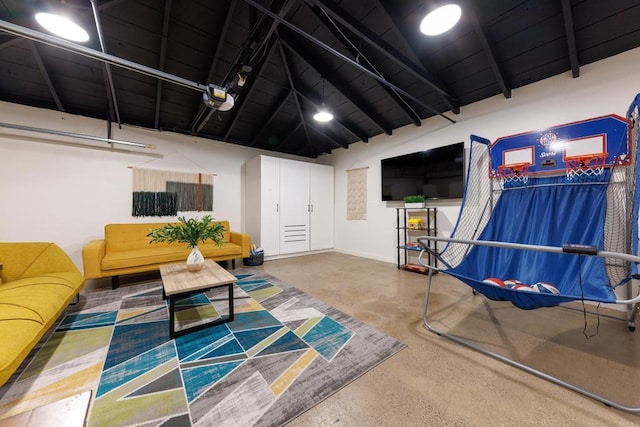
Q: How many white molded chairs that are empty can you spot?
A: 0